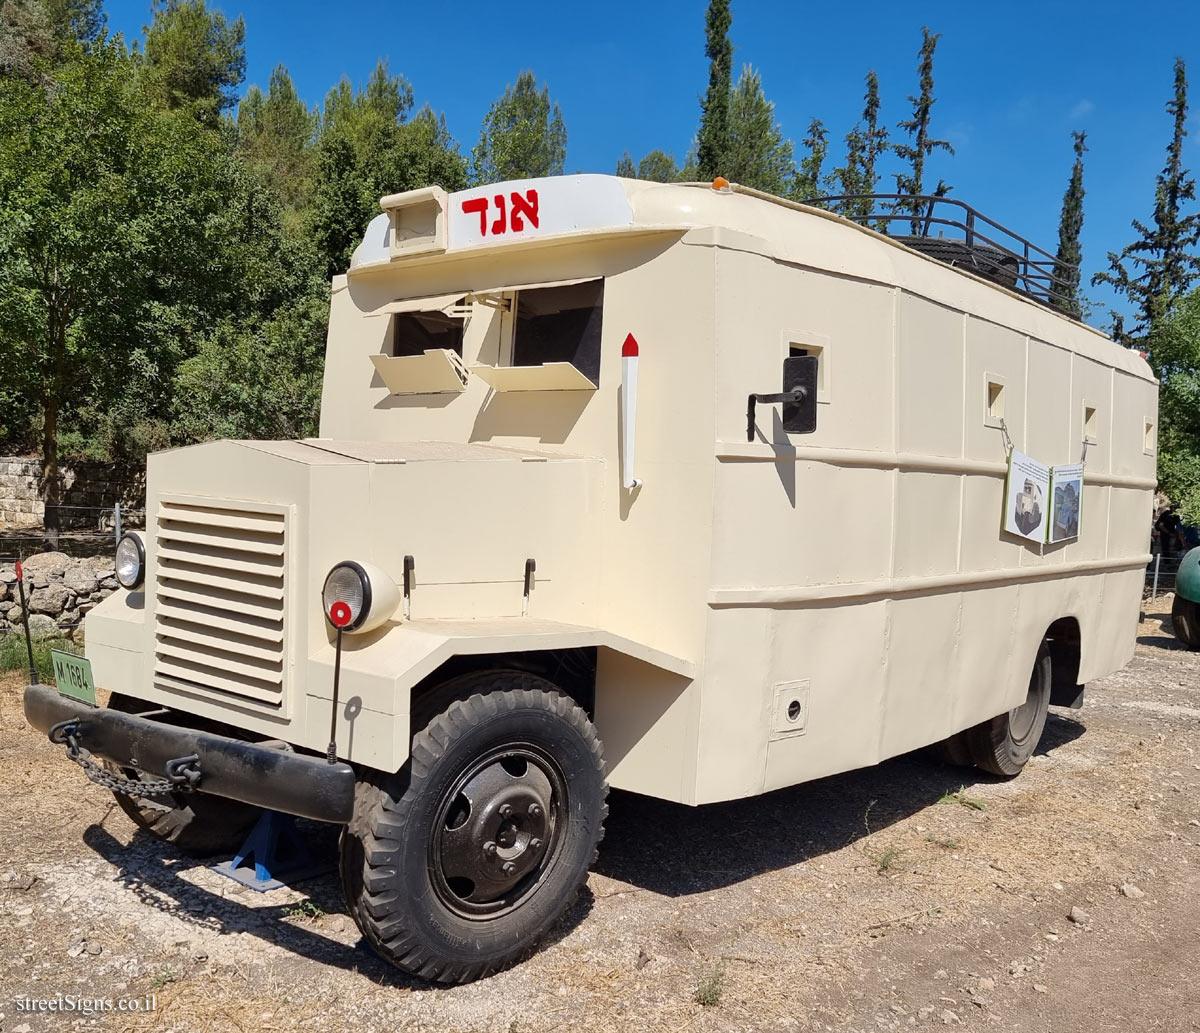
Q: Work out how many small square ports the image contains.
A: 4